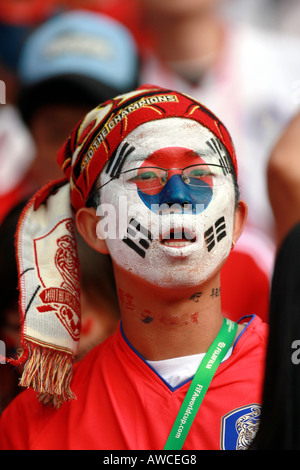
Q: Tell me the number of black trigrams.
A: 4